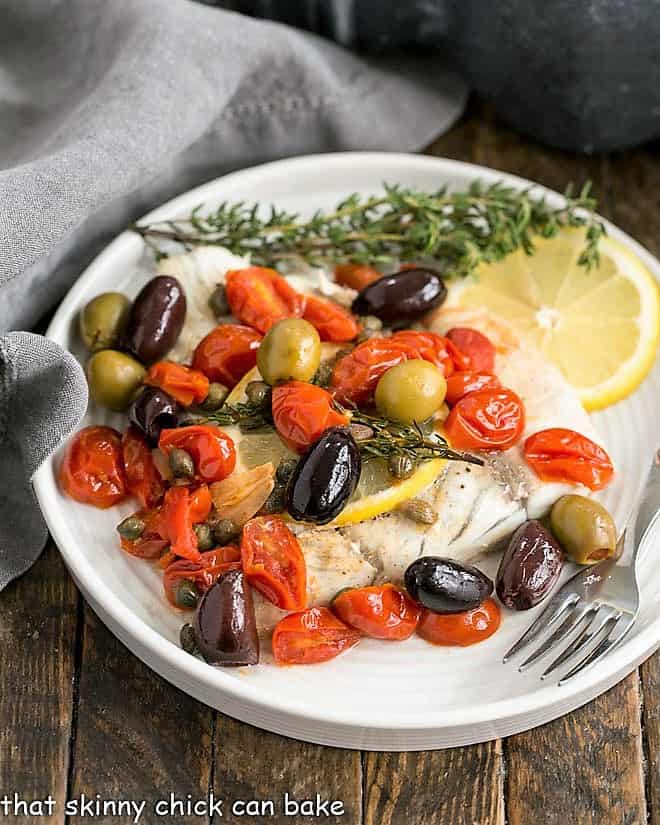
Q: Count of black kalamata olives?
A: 7